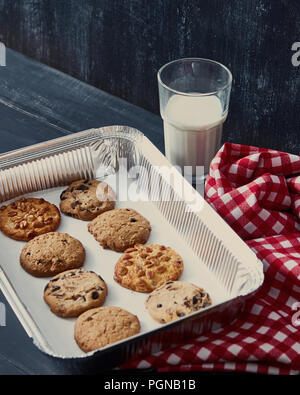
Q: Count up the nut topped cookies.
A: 2